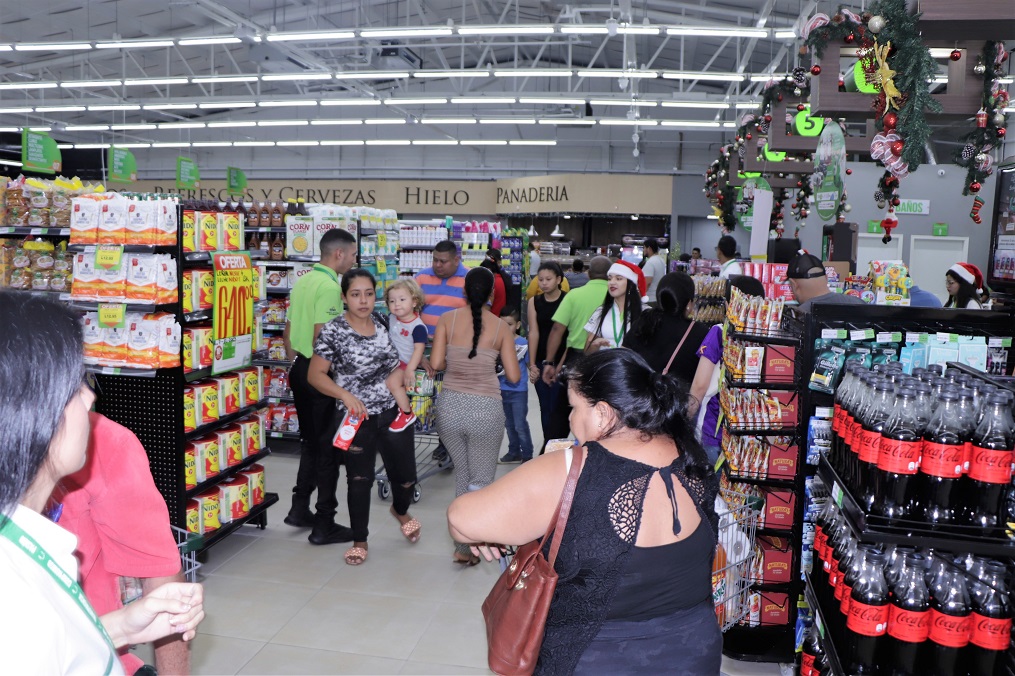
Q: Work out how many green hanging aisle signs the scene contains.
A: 4